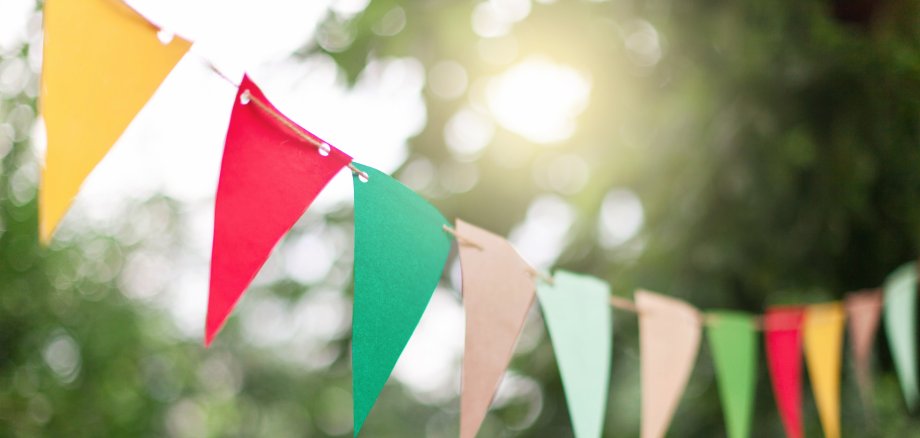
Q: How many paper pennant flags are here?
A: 11